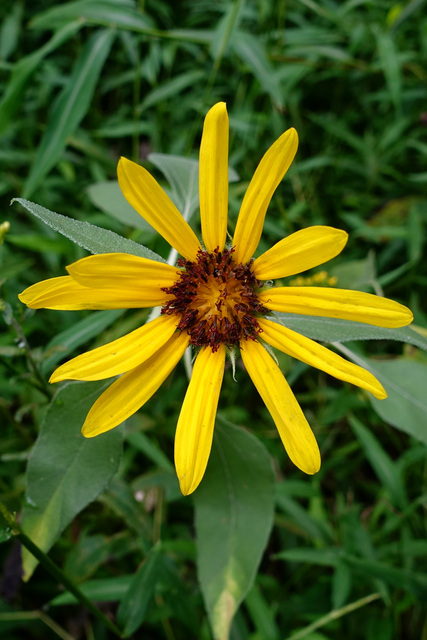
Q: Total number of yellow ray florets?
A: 12